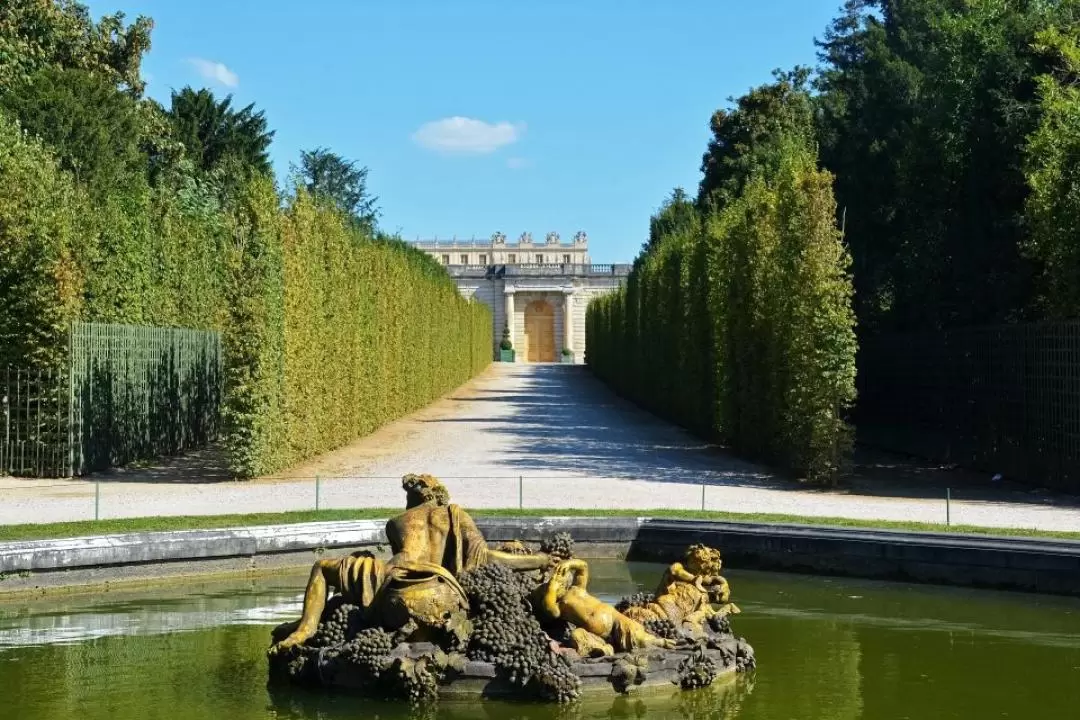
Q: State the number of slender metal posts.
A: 5